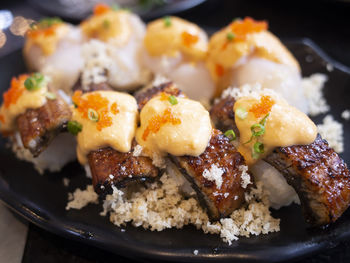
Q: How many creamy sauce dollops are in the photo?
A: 8